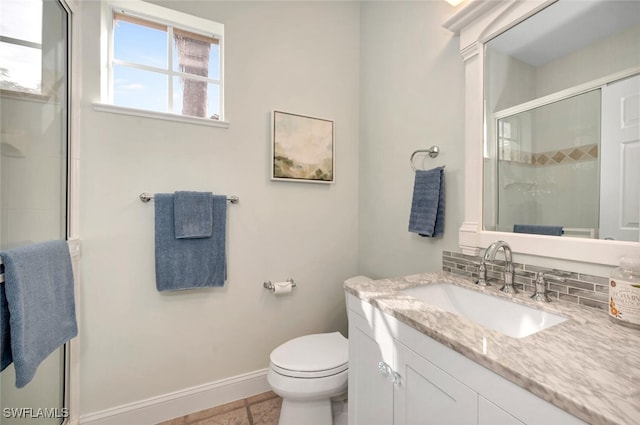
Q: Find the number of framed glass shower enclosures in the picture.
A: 1